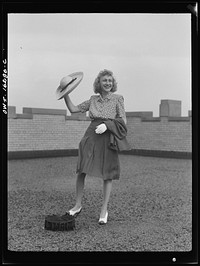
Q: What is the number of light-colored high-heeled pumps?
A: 2